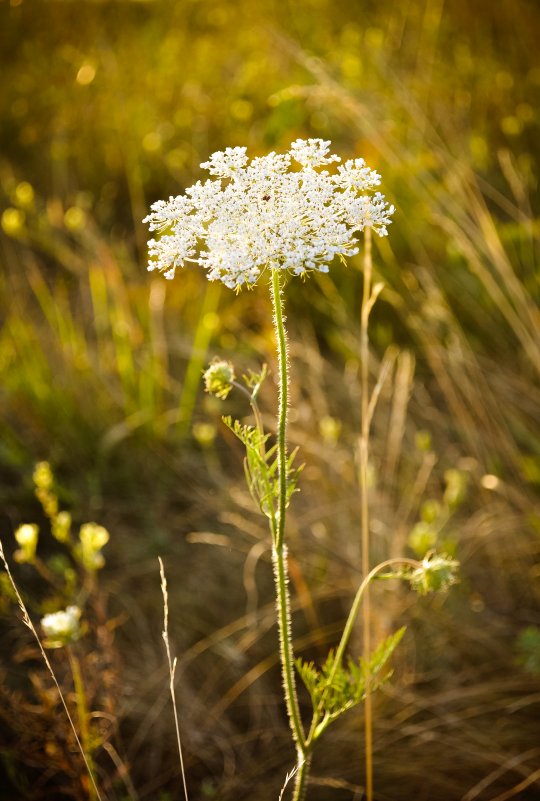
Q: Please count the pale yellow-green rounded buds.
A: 2